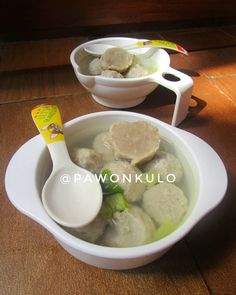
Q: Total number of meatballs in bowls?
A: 12